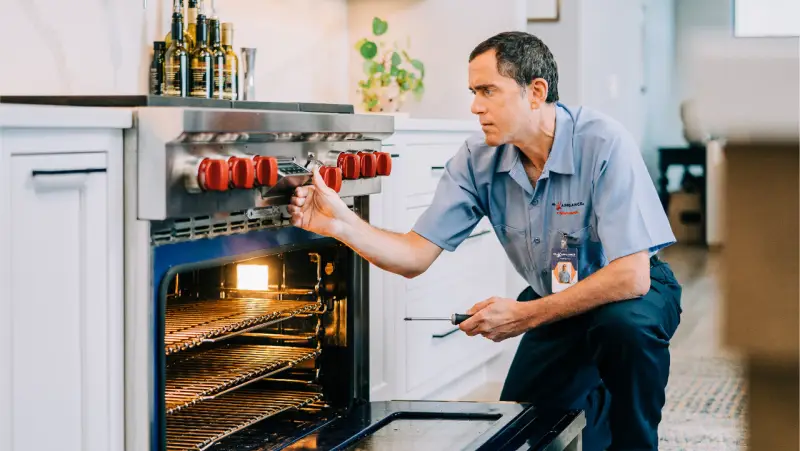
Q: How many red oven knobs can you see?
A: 7